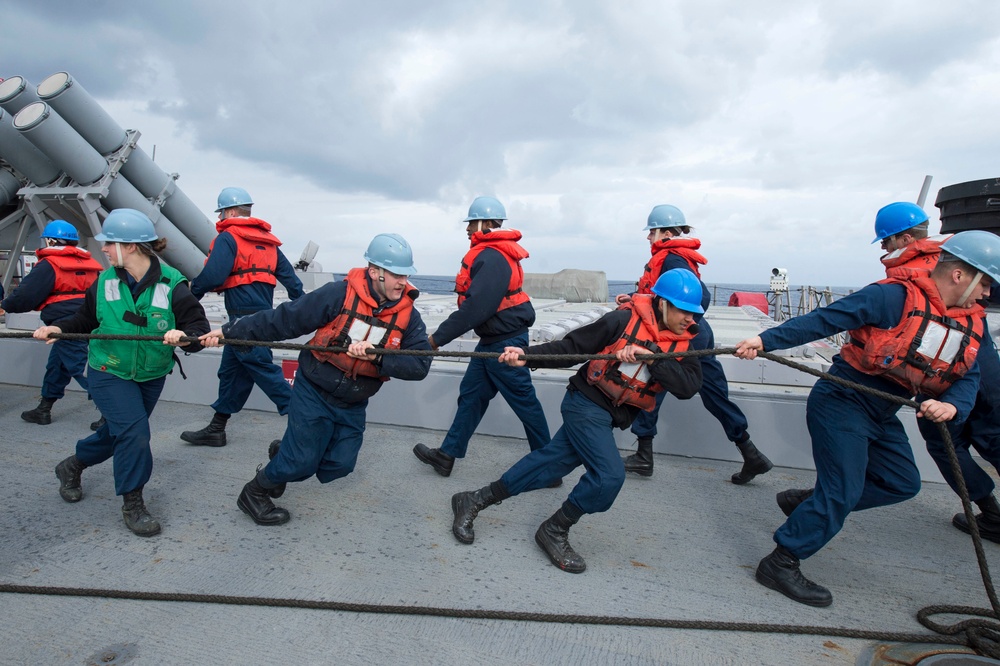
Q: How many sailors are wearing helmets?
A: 9